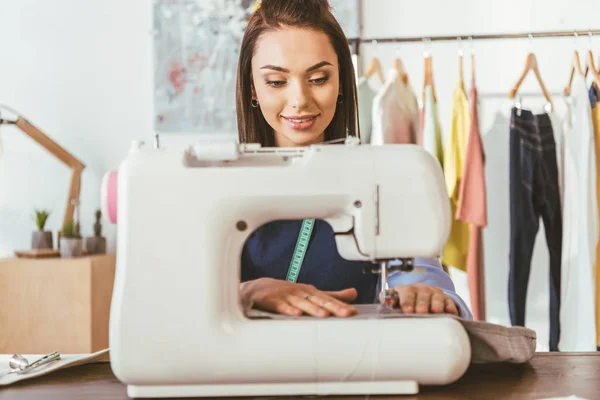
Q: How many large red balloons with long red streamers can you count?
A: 0